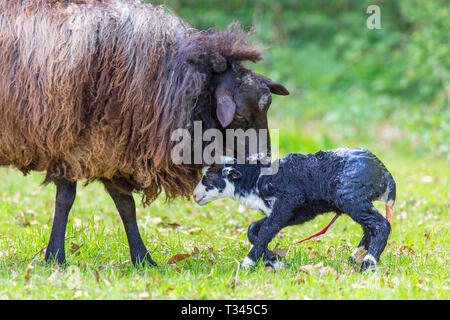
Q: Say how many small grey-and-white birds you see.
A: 0